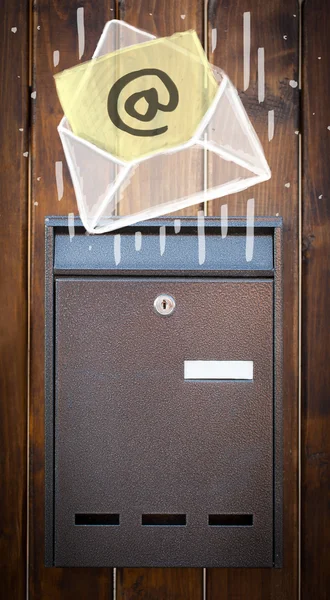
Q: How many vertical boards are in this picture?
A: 5